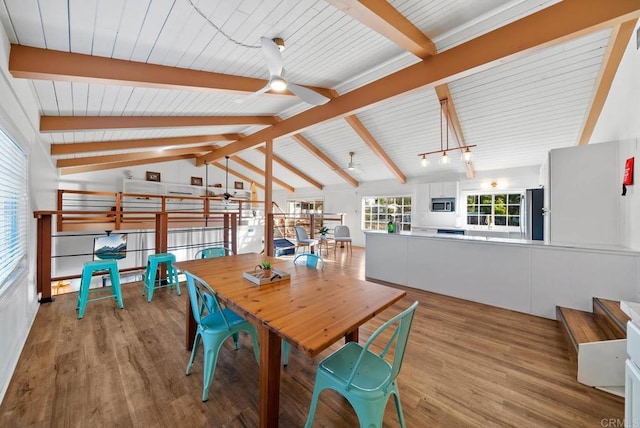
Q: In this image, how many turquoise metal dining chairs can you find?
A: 4